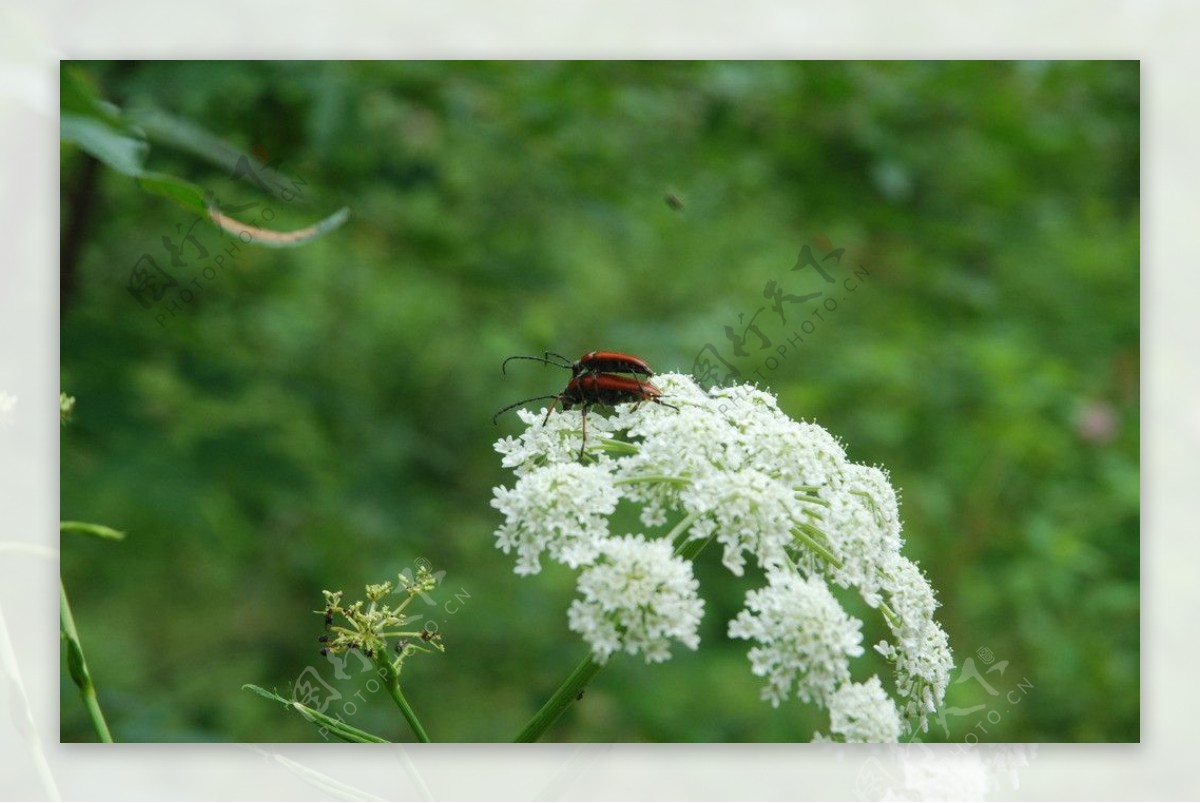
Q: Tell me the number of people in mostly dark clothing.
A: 0